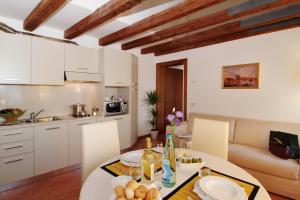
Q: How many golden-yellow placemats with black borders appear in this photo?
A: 2